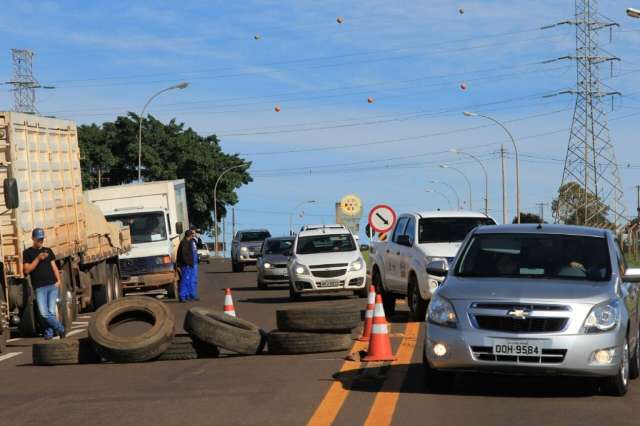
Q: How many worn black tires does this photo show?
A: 6